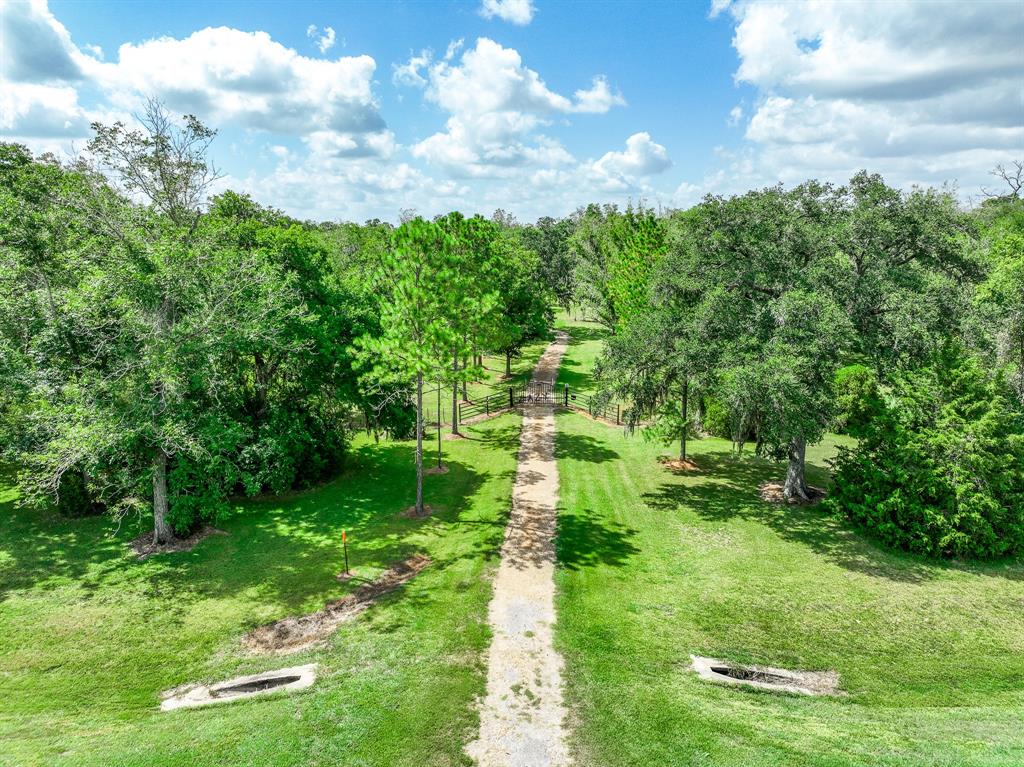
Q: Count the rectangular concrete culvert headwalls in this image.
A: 2